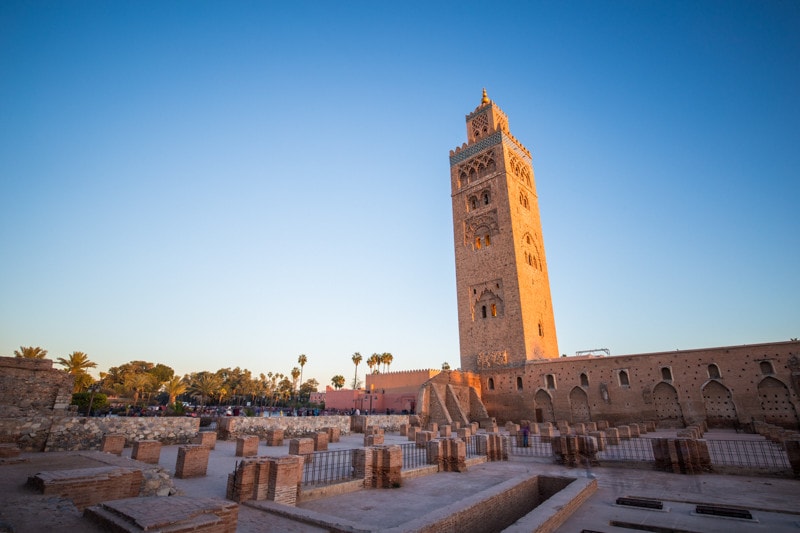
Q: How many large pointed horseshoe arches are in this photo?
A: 5